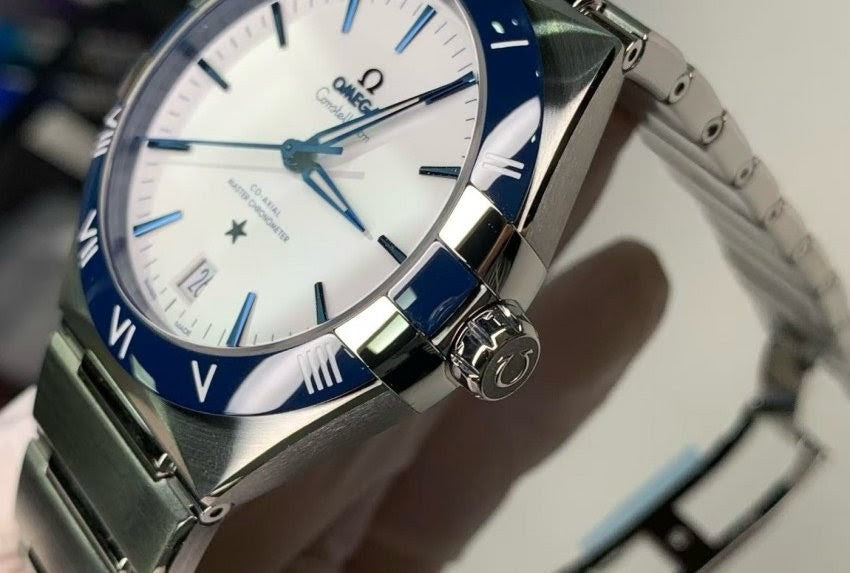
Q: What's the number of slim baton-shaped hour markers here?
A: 11